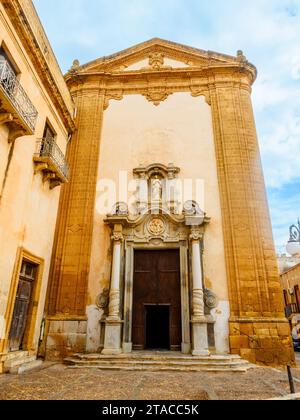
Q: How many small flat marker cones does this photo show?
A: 0